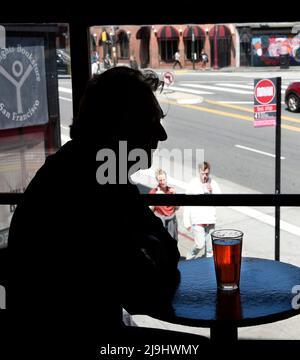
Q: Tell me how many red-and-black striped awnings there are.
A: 3